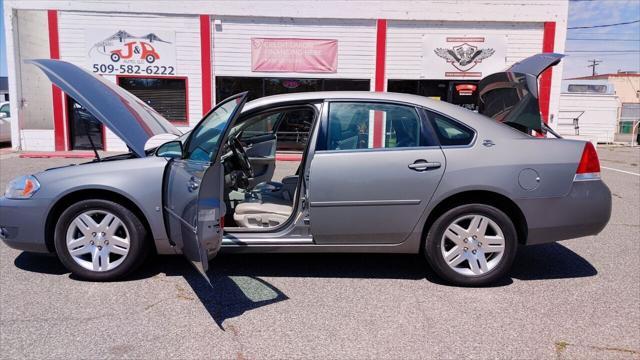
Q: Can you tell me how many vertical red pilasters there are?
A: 4